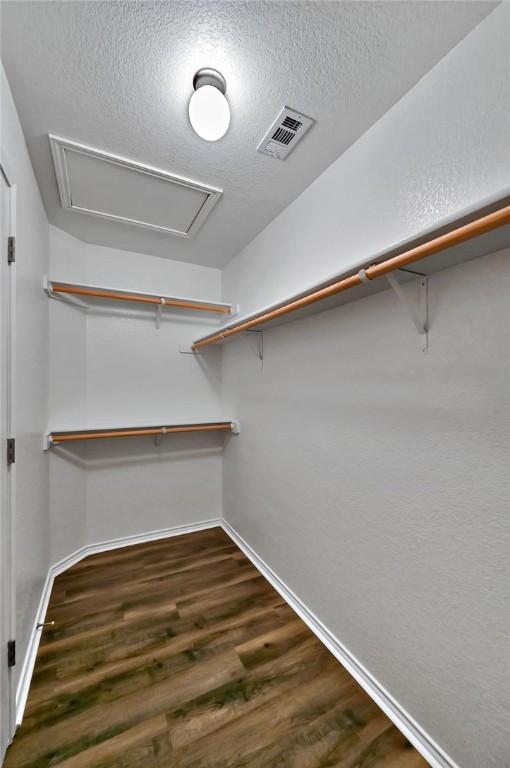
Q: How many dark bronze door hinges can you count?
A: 3